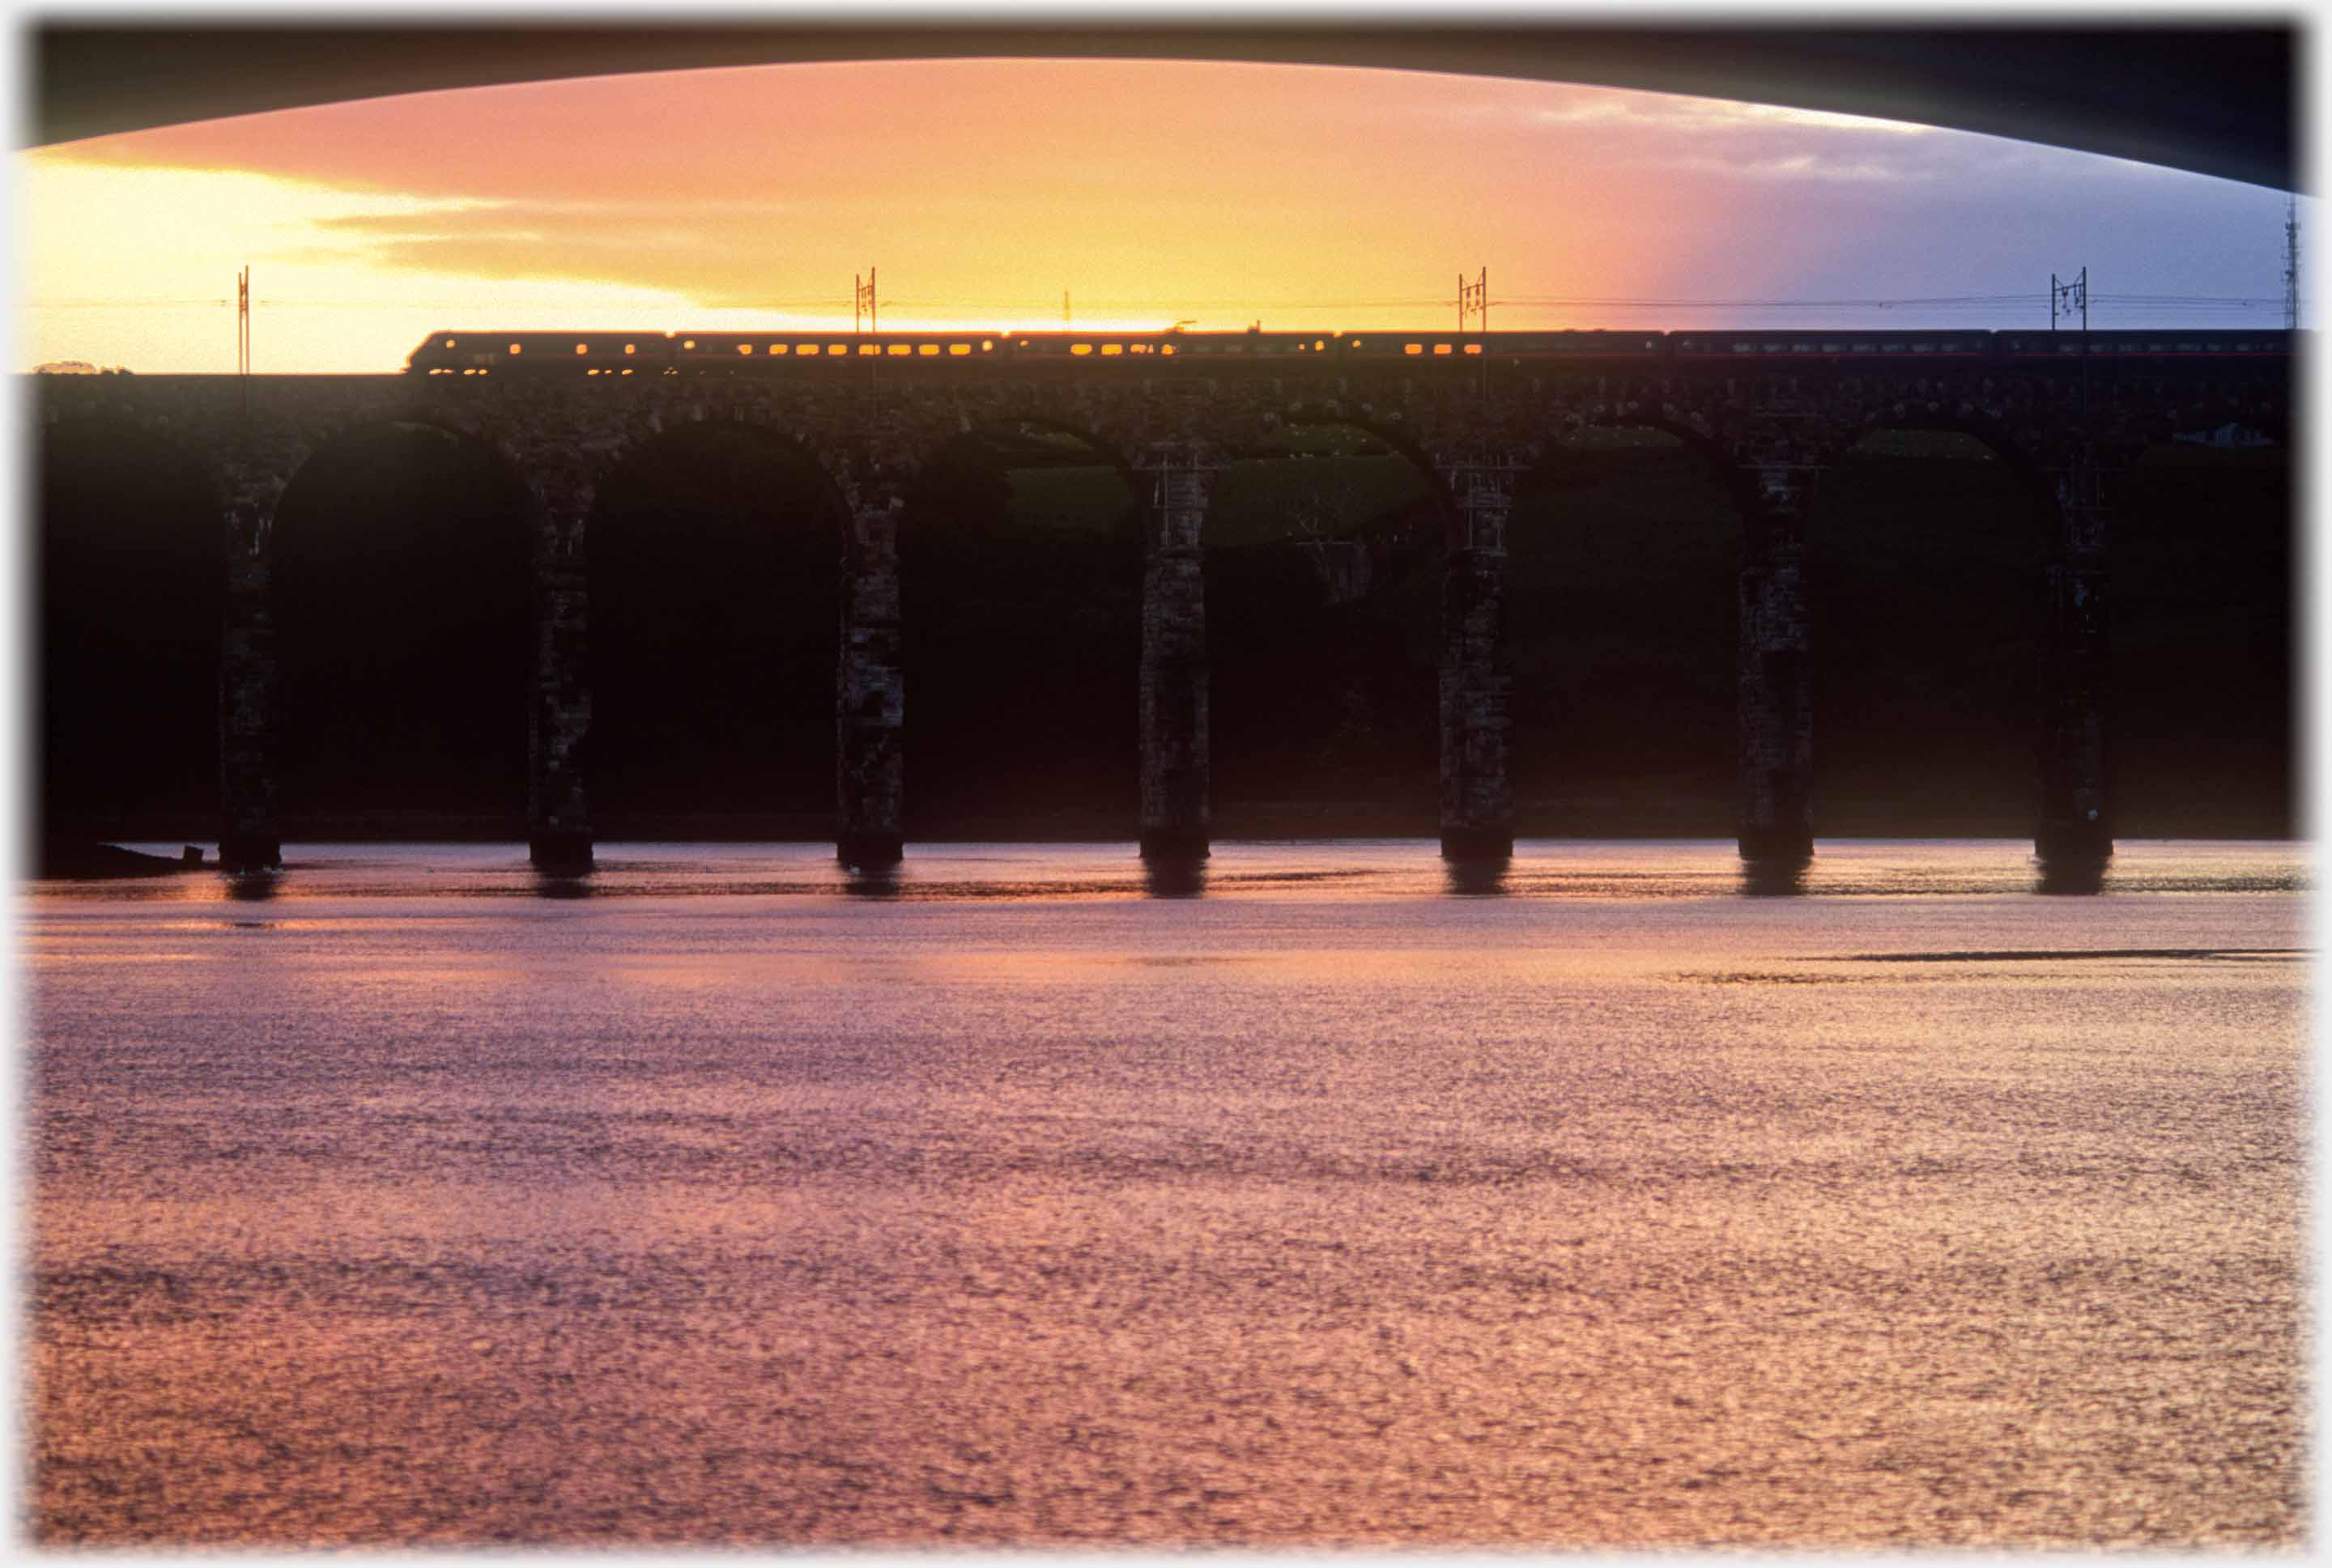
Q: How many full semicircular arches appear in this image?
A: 6